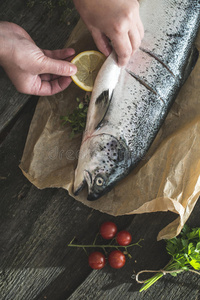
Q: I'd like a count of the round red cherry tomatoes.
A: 4